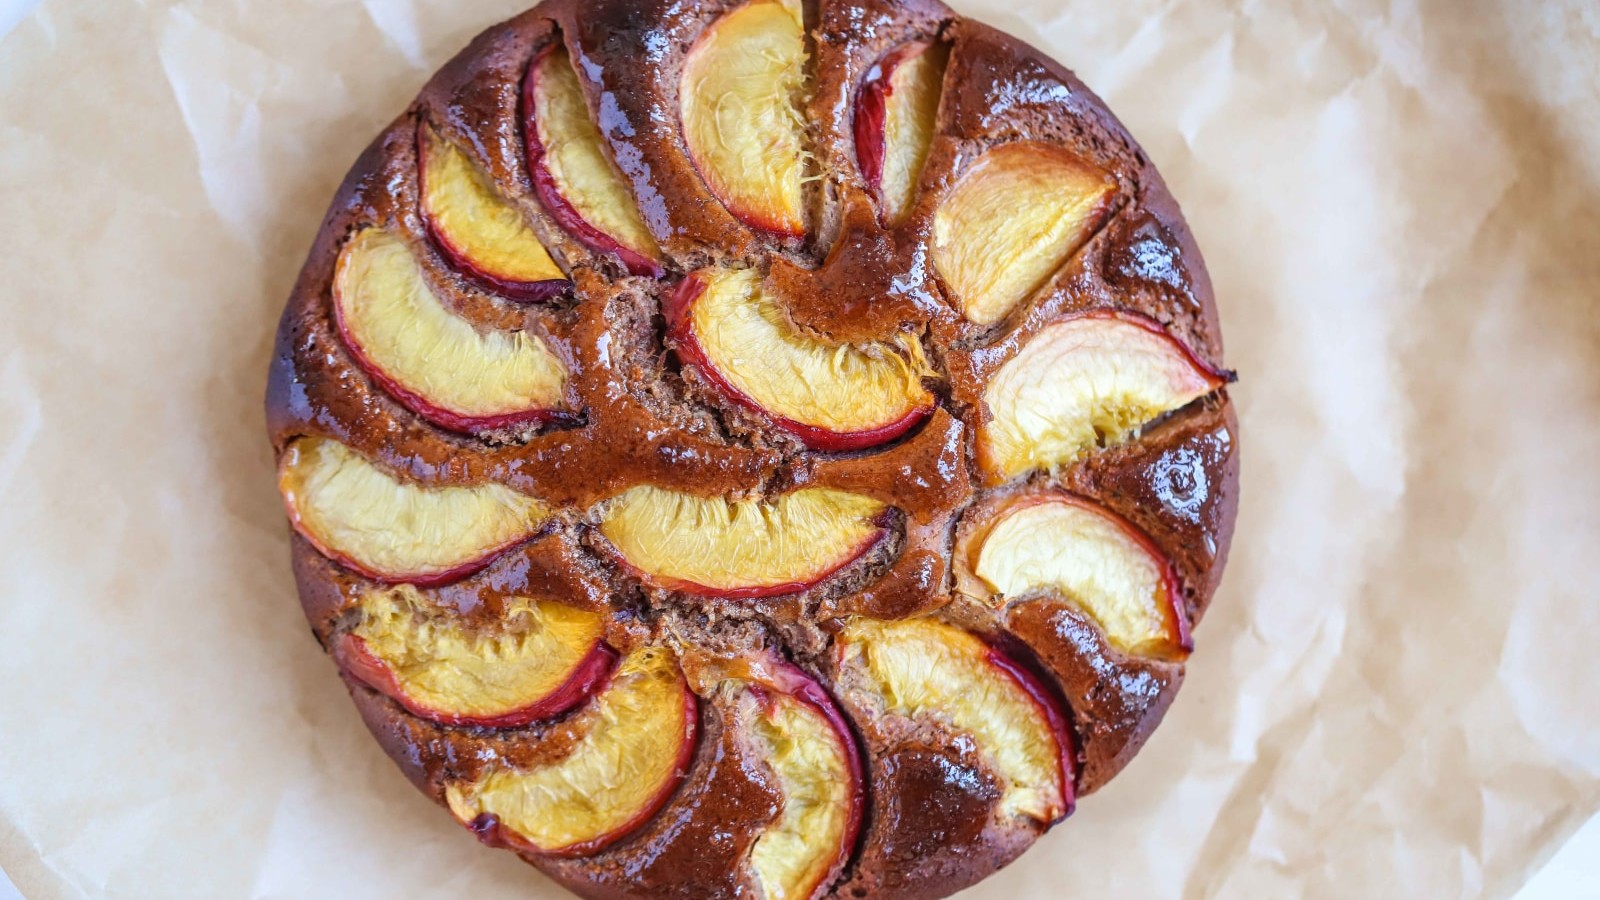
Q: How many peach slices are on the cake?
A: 15